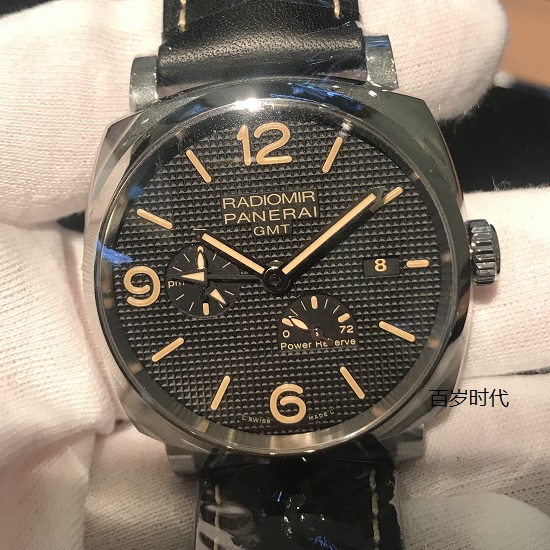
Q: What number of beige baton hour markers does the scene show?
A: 9